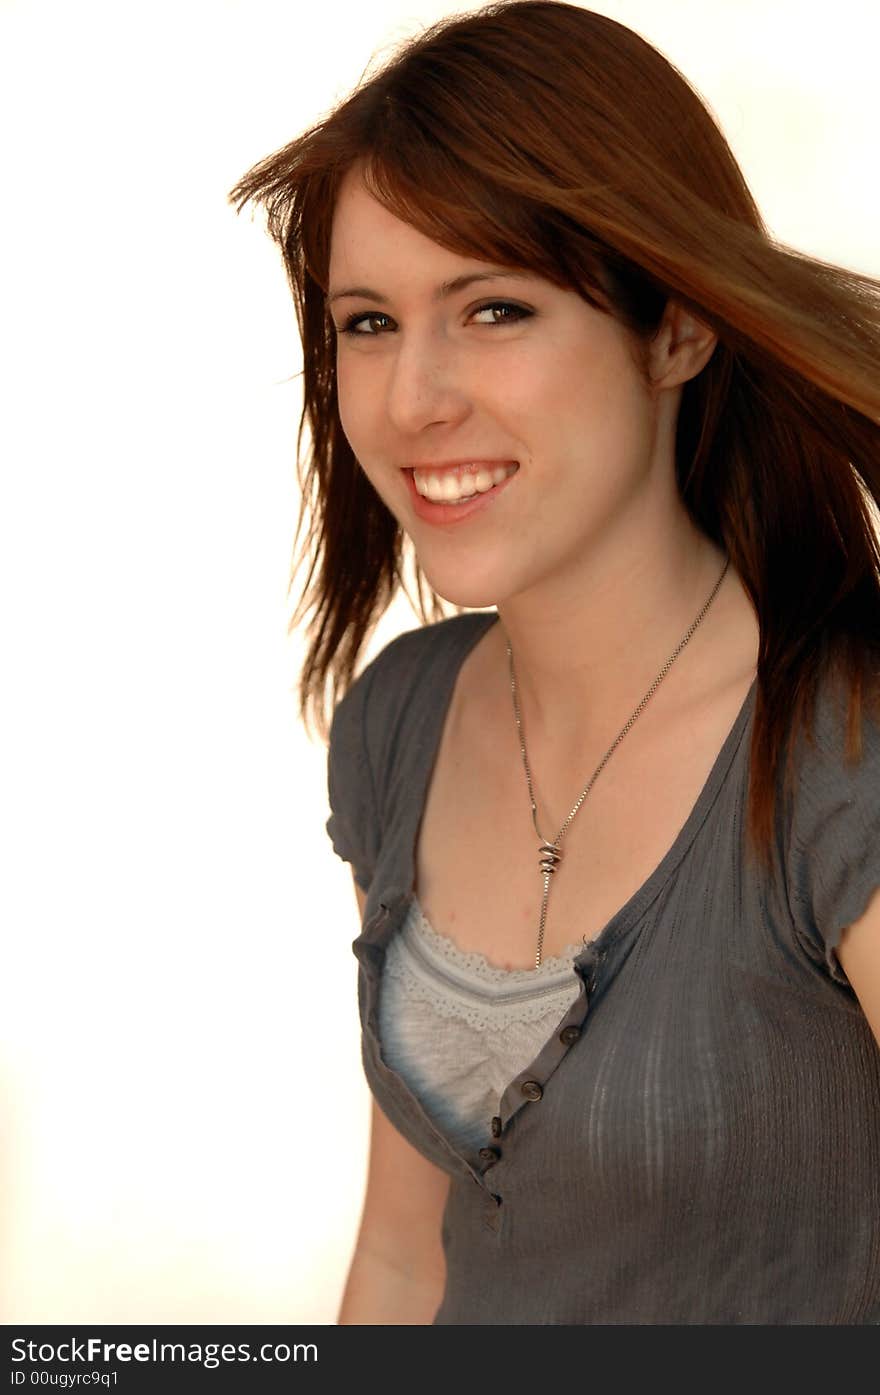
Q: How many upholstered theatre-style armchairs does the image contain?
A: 0